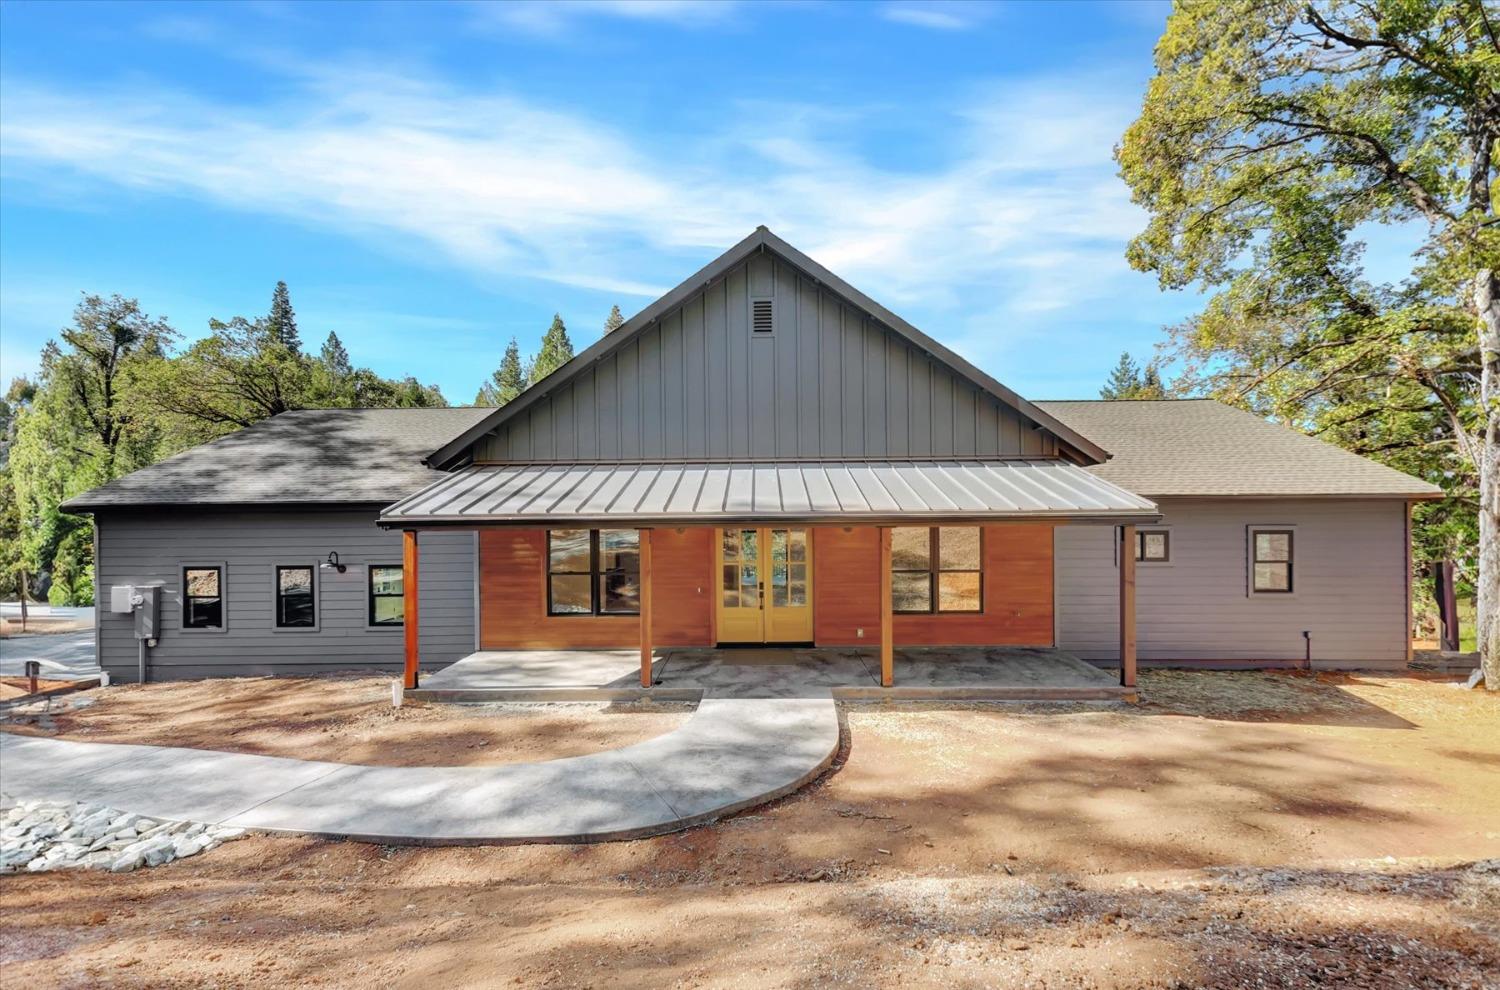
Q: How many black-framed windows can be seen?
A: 7